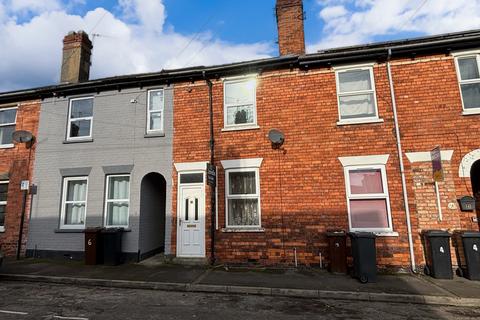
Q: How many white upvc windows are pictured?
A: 11